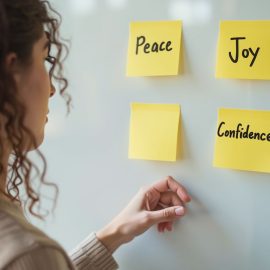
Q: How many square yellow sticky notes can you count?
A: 4